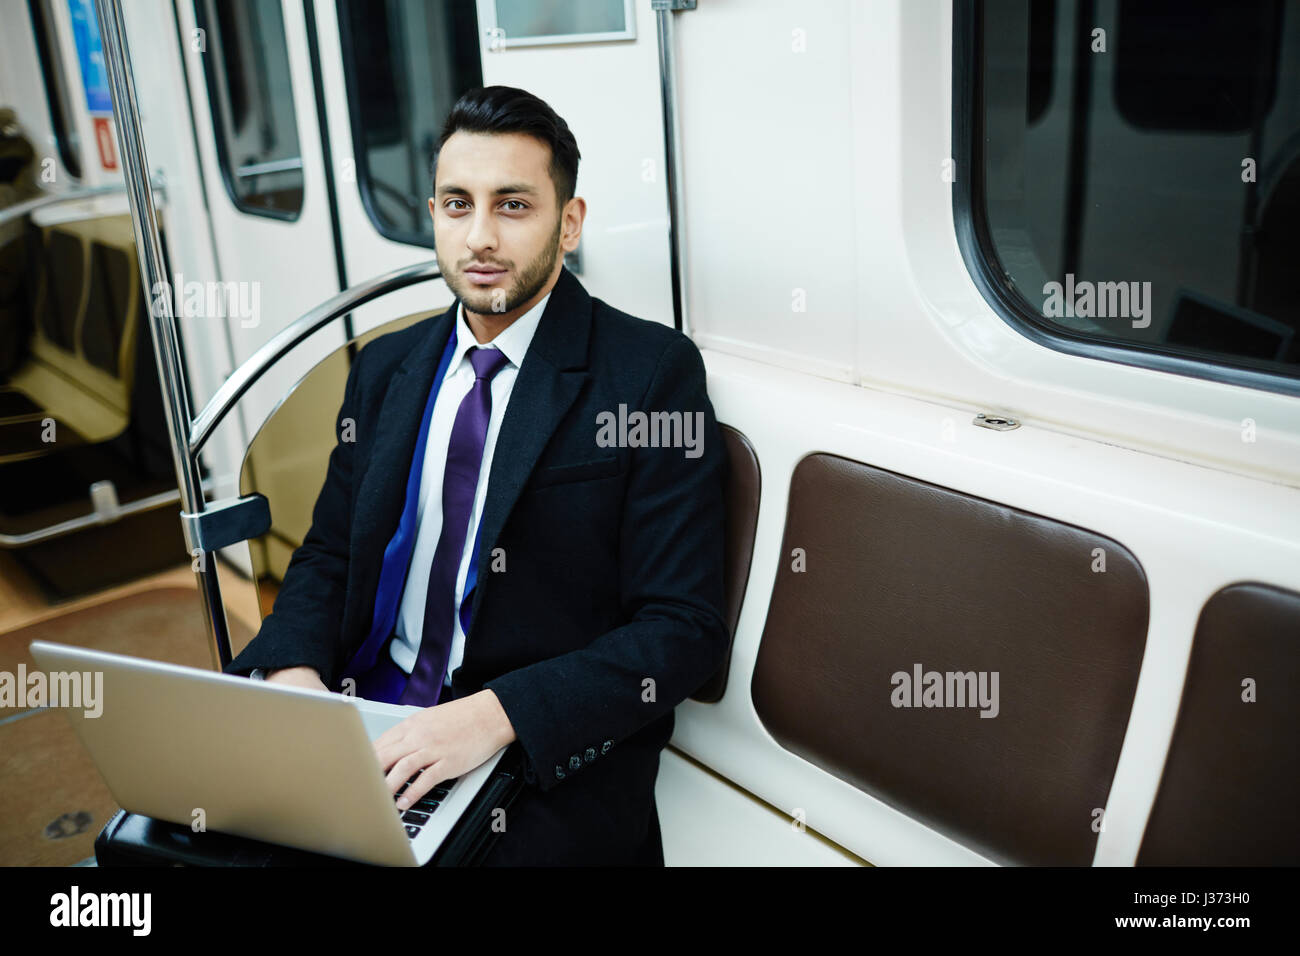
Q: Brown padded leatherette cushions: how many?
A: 3